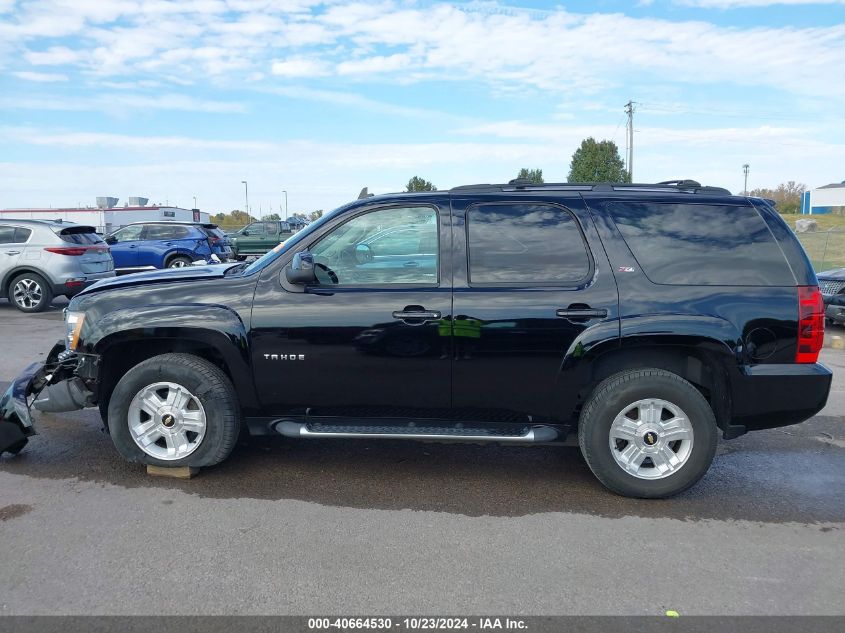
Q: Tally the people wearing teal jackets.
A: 0